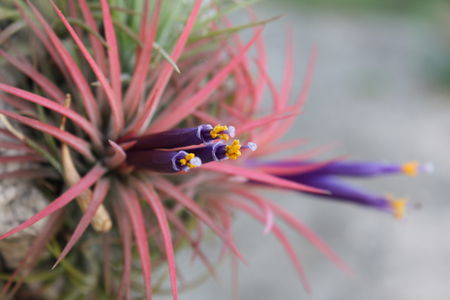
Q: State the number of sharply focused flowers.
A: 3